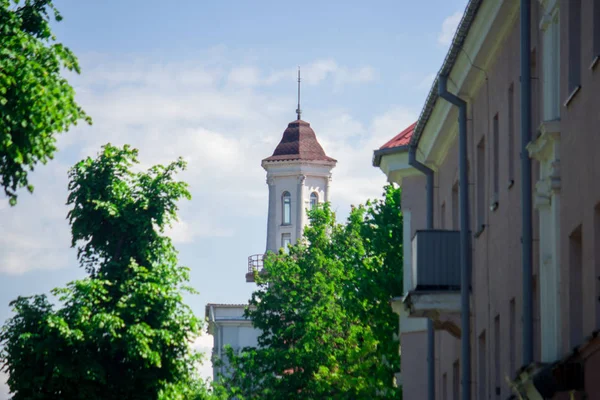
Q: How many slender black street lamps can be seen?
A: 0